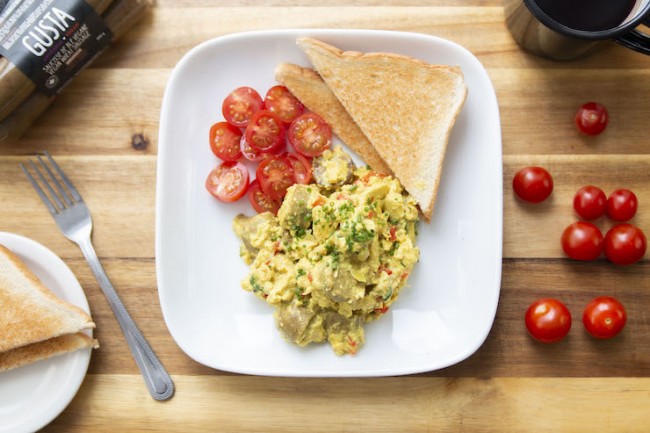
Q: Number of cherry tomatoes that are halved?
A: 10